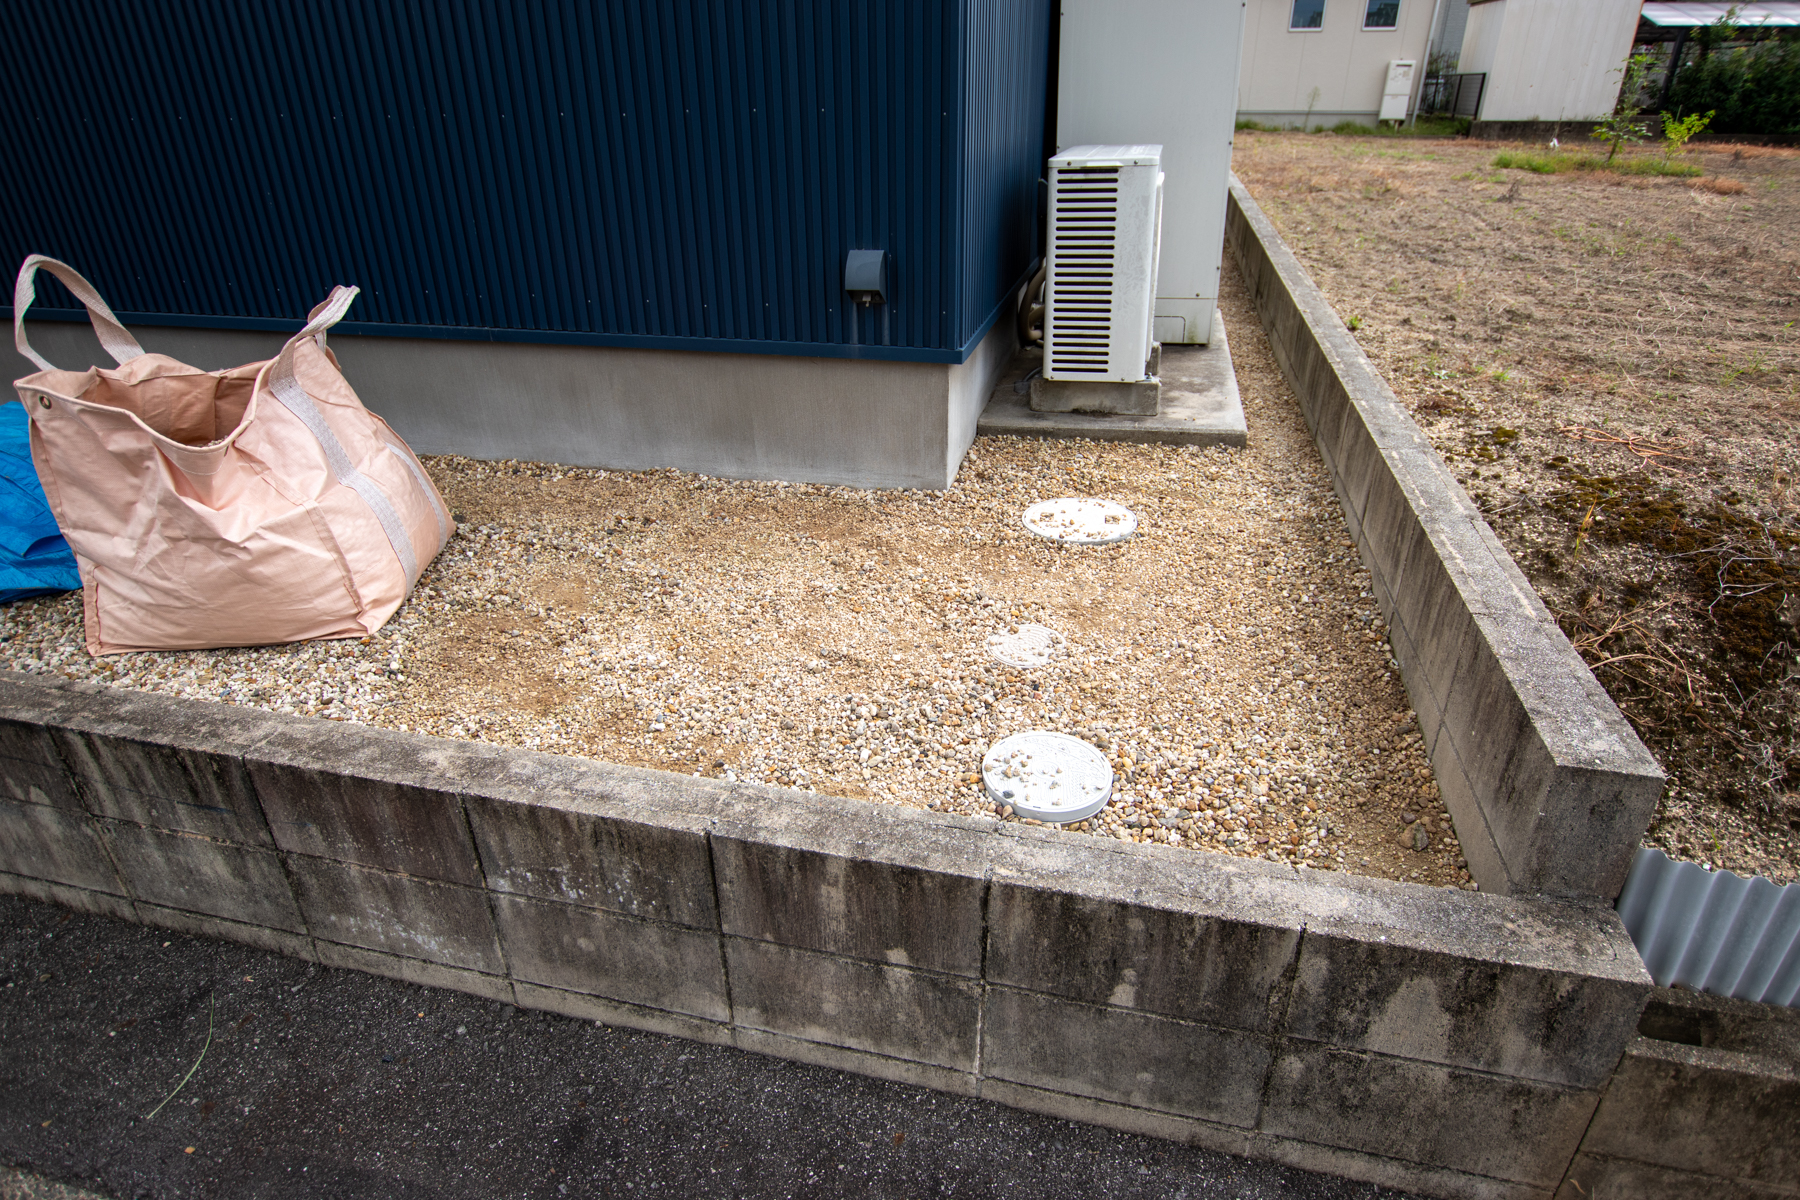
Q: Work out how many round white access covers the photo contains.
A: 3